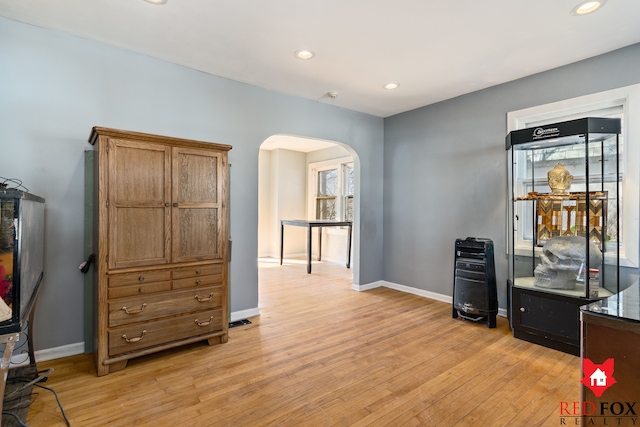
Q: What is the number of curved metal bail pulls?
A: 4